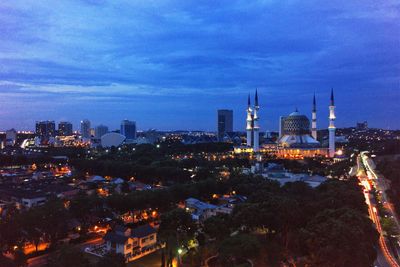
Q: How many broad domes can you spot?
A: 1